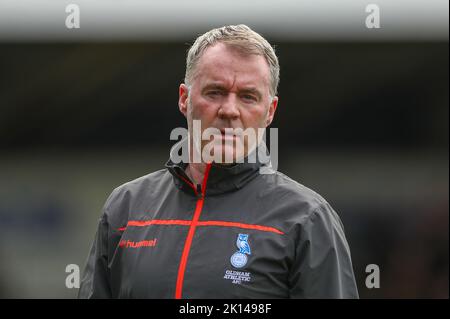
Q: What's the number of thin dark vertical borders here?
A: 1